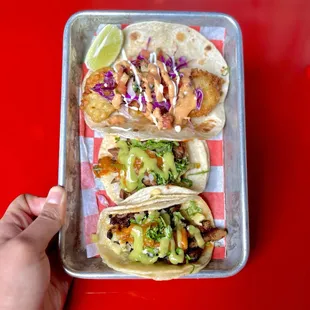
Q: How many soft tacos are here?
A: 3